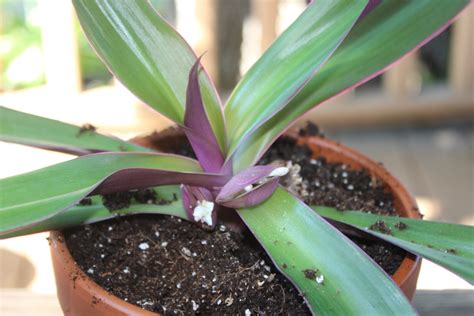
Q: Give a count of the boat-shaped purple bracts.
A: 2